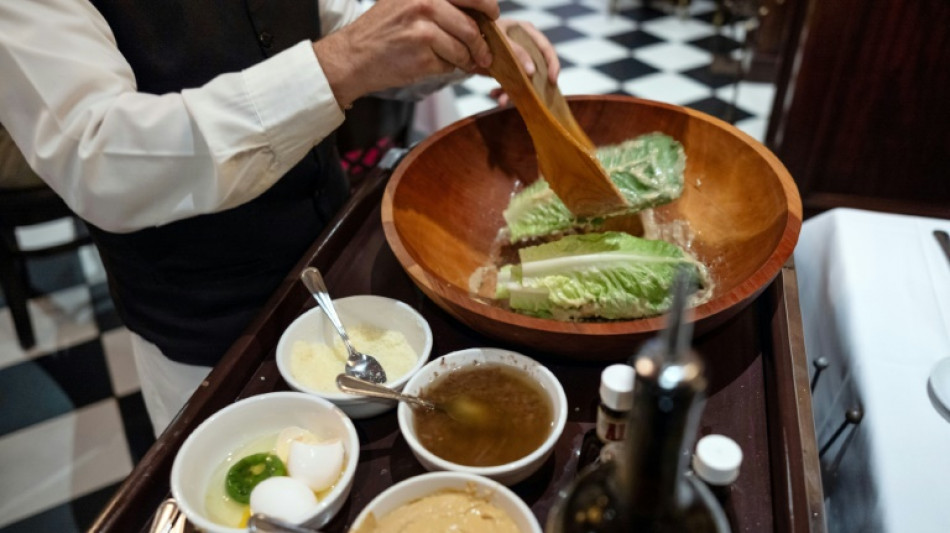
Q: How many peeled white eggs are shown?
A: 2